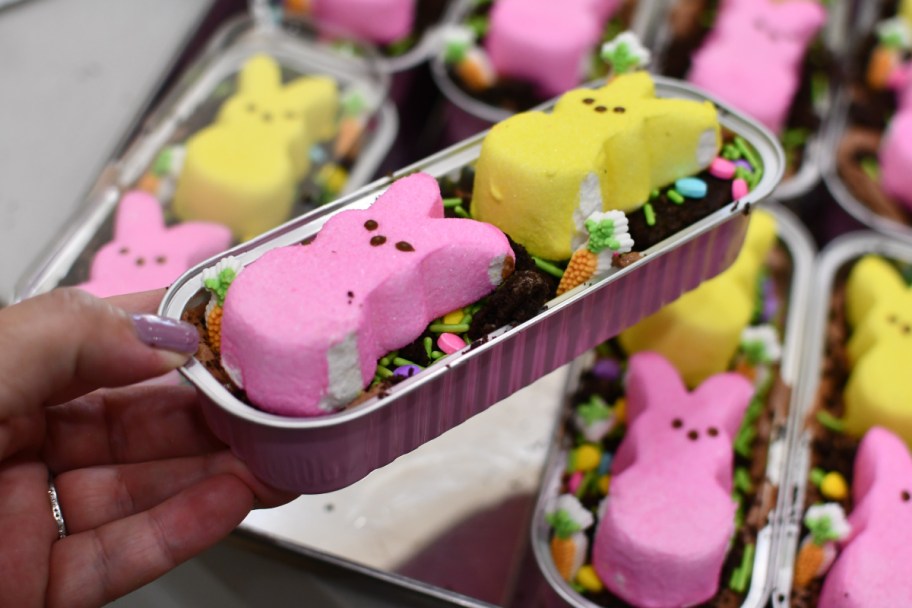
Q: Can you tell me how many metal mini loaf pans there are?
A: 8